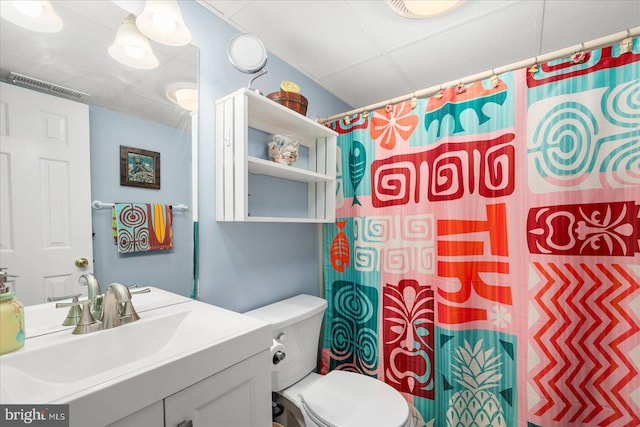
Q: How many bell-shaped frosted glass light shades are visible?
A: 3